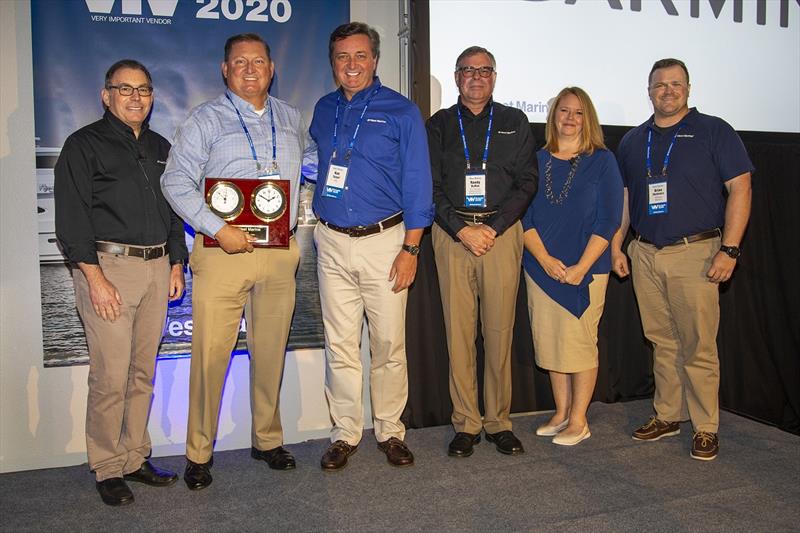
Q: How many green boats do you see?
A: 0